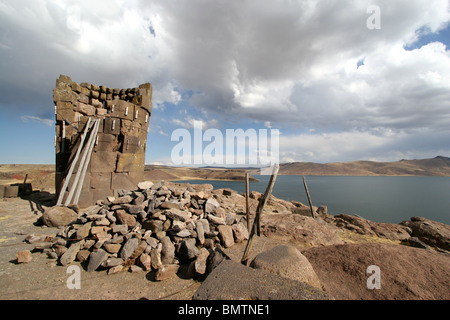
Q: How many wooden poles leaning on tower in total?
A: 3